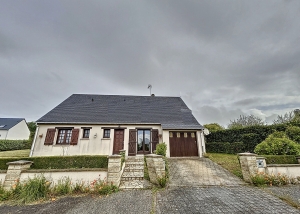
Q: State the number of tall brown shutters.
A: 2